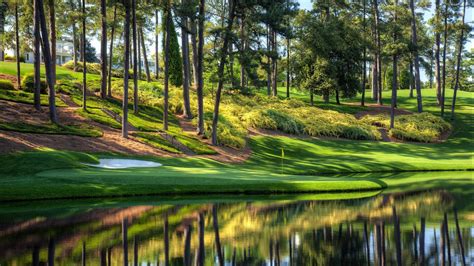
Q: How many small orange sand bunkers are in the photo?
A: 0